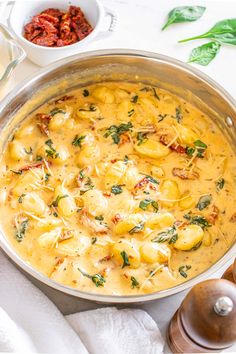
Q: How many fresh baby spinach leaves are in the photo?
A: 3